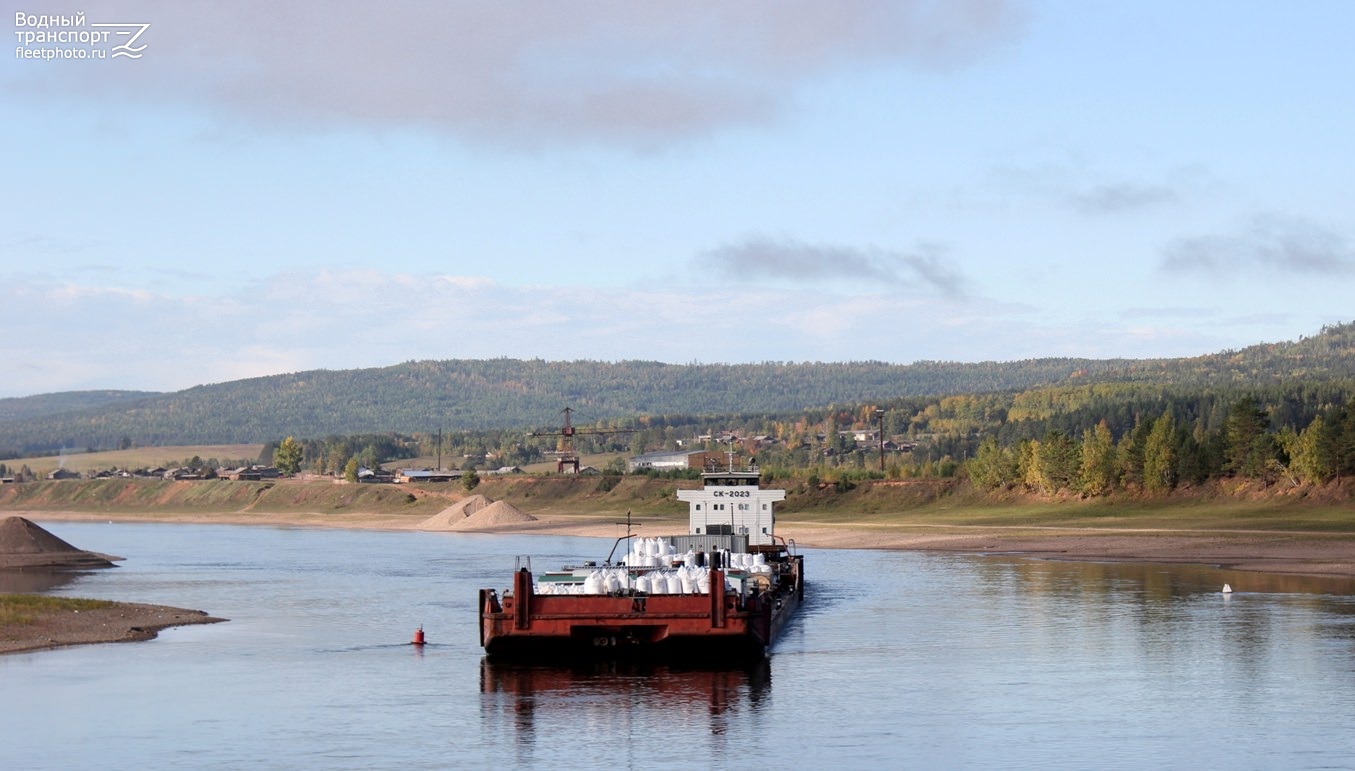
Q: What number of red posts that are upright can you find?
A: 2